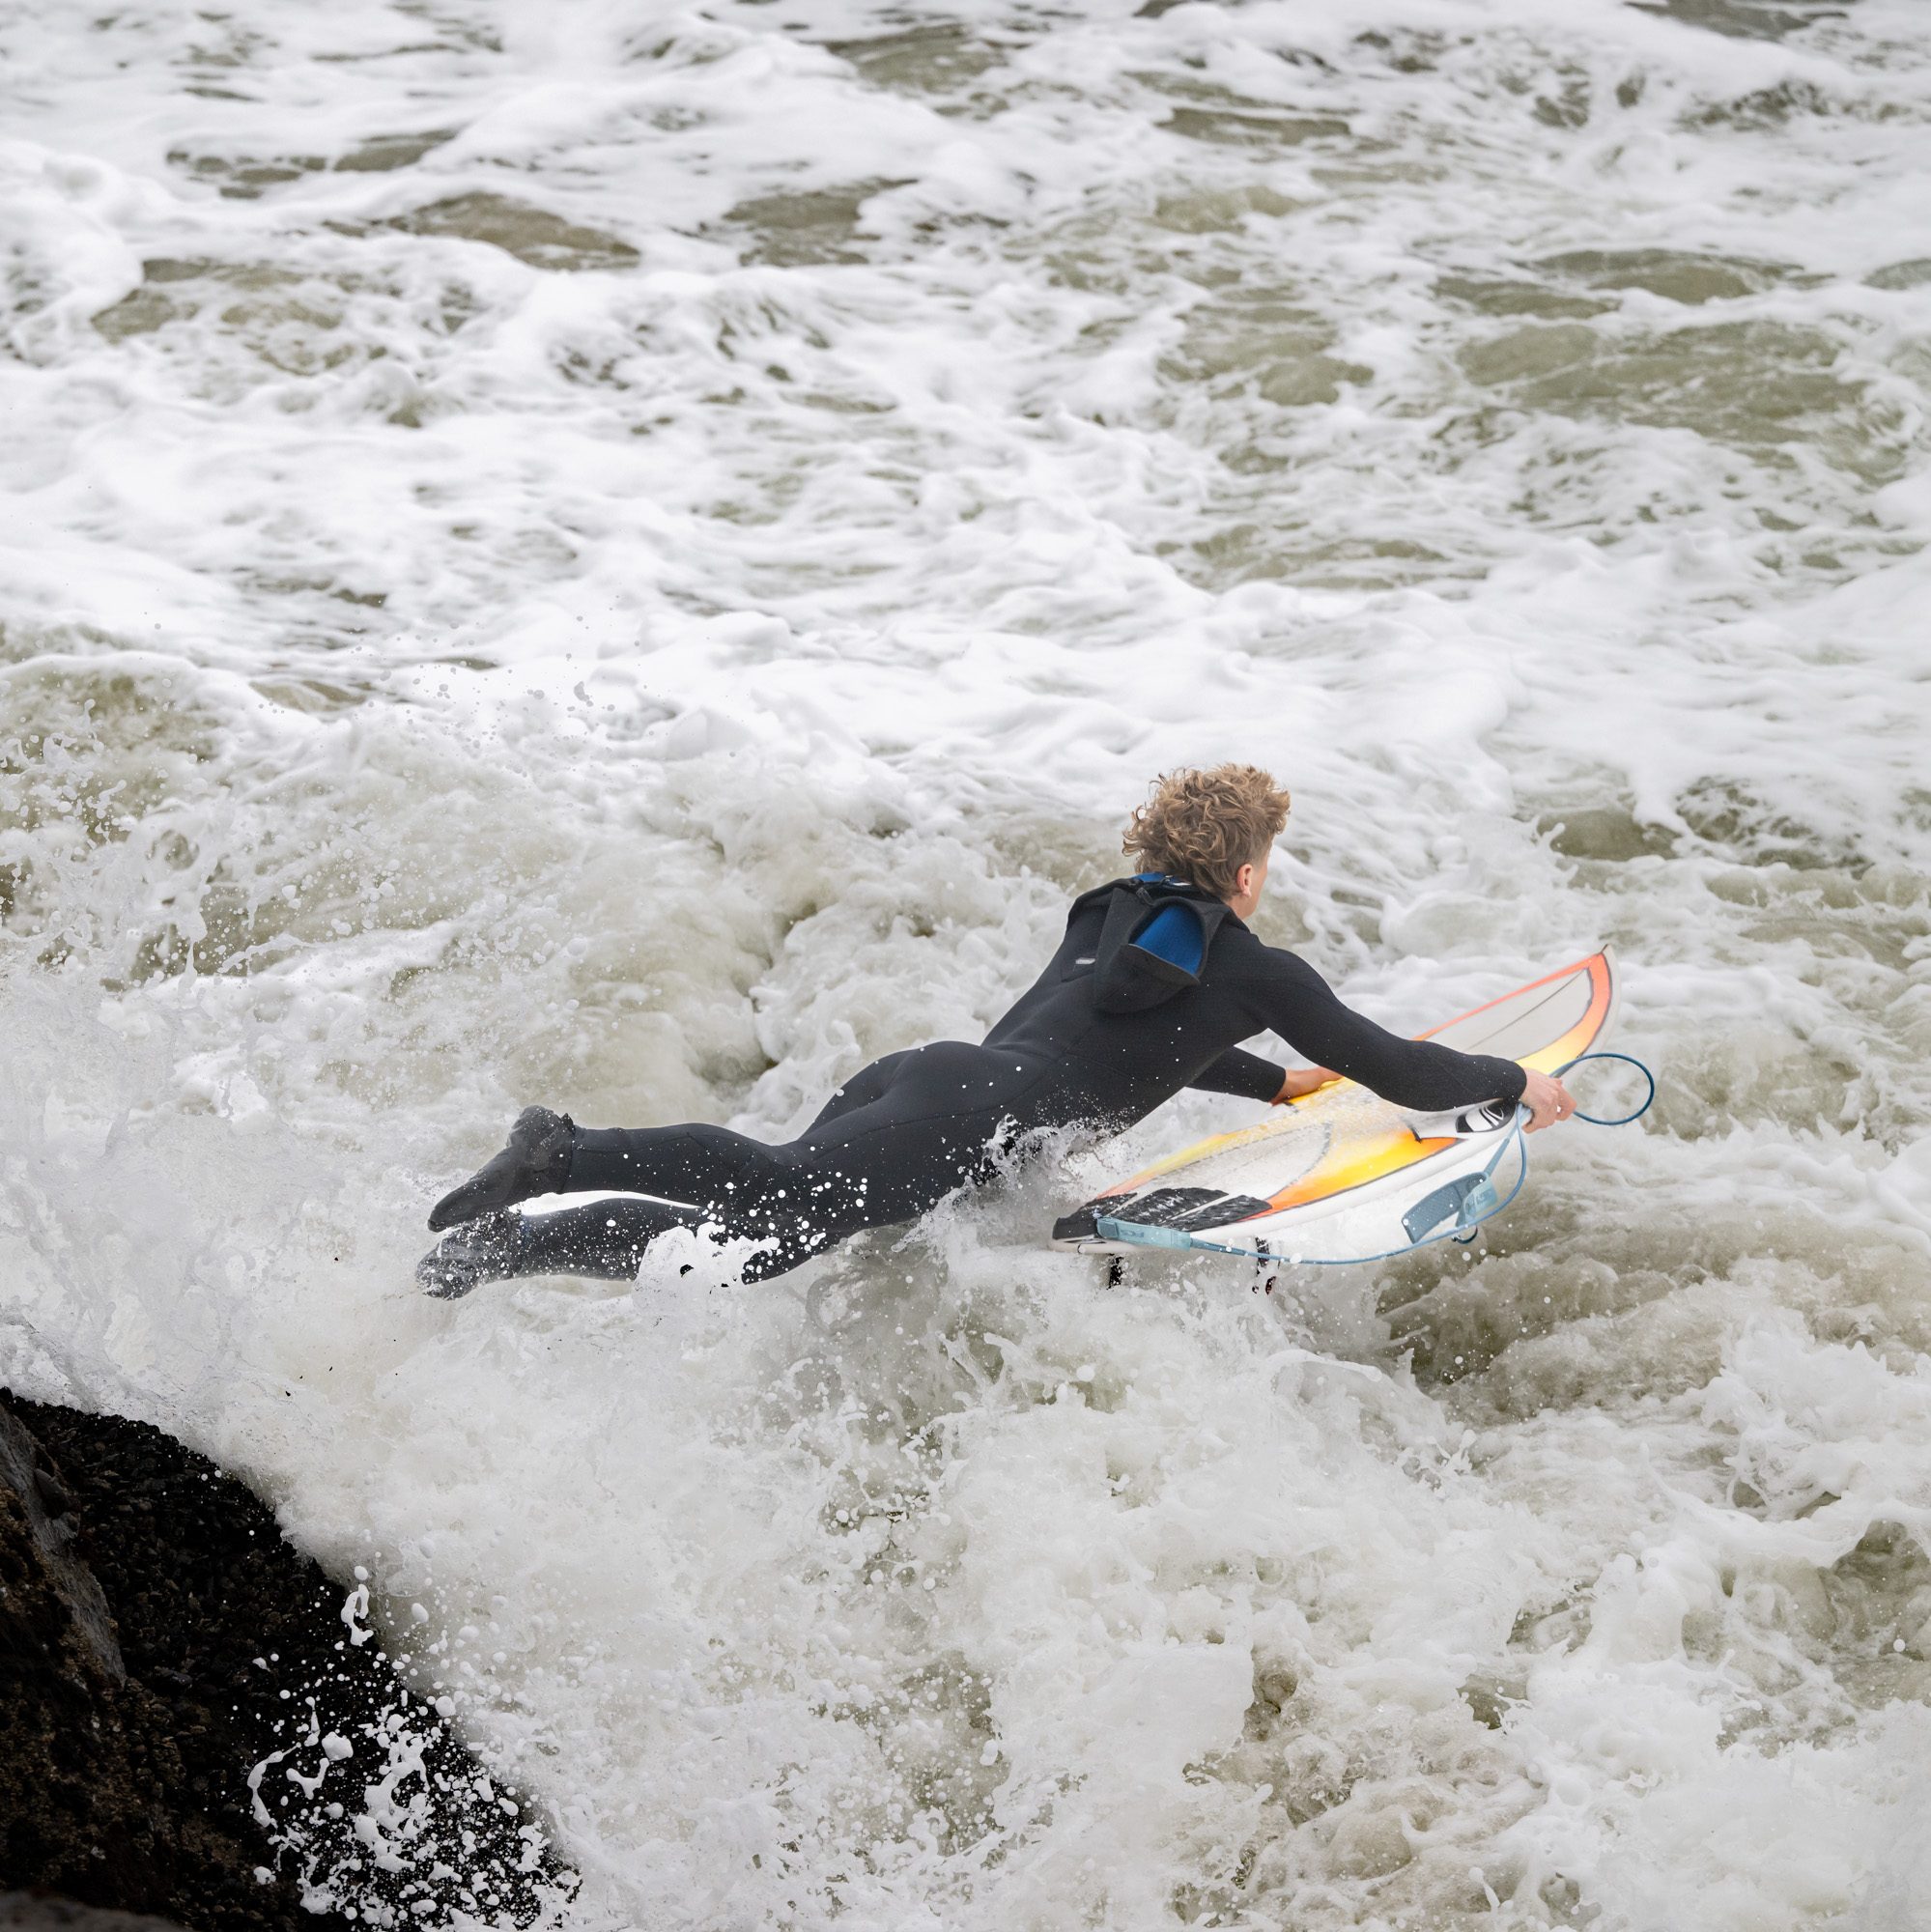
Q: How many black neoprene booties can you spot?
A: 2